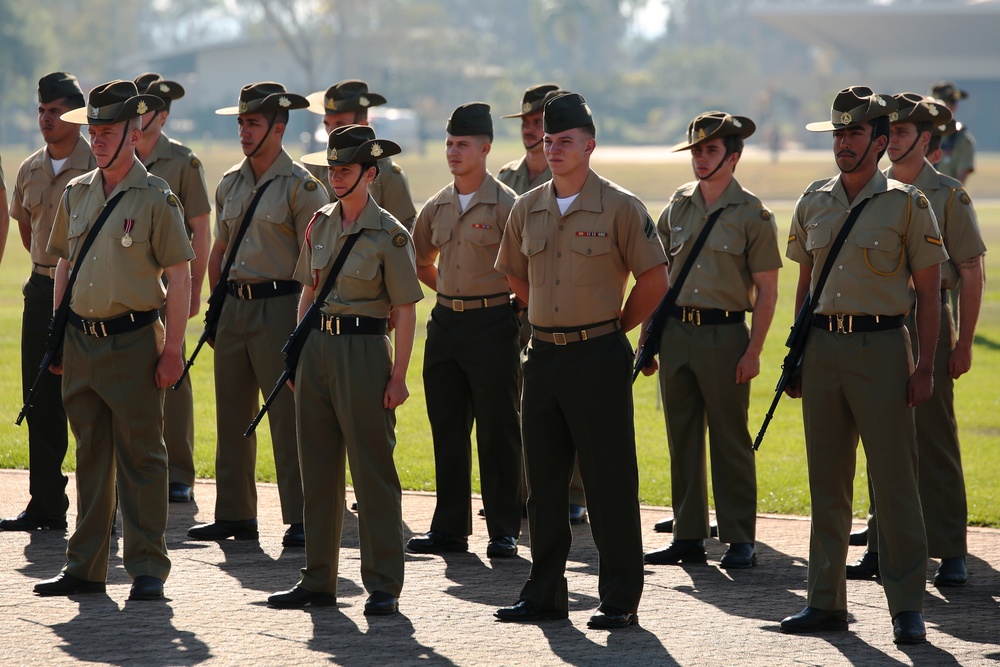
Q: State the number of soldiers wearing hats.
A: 14